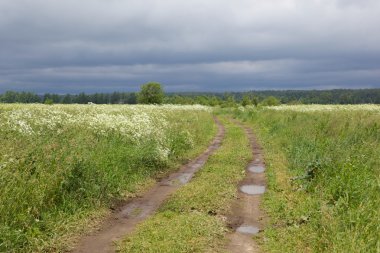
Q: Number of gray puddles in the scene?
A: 3